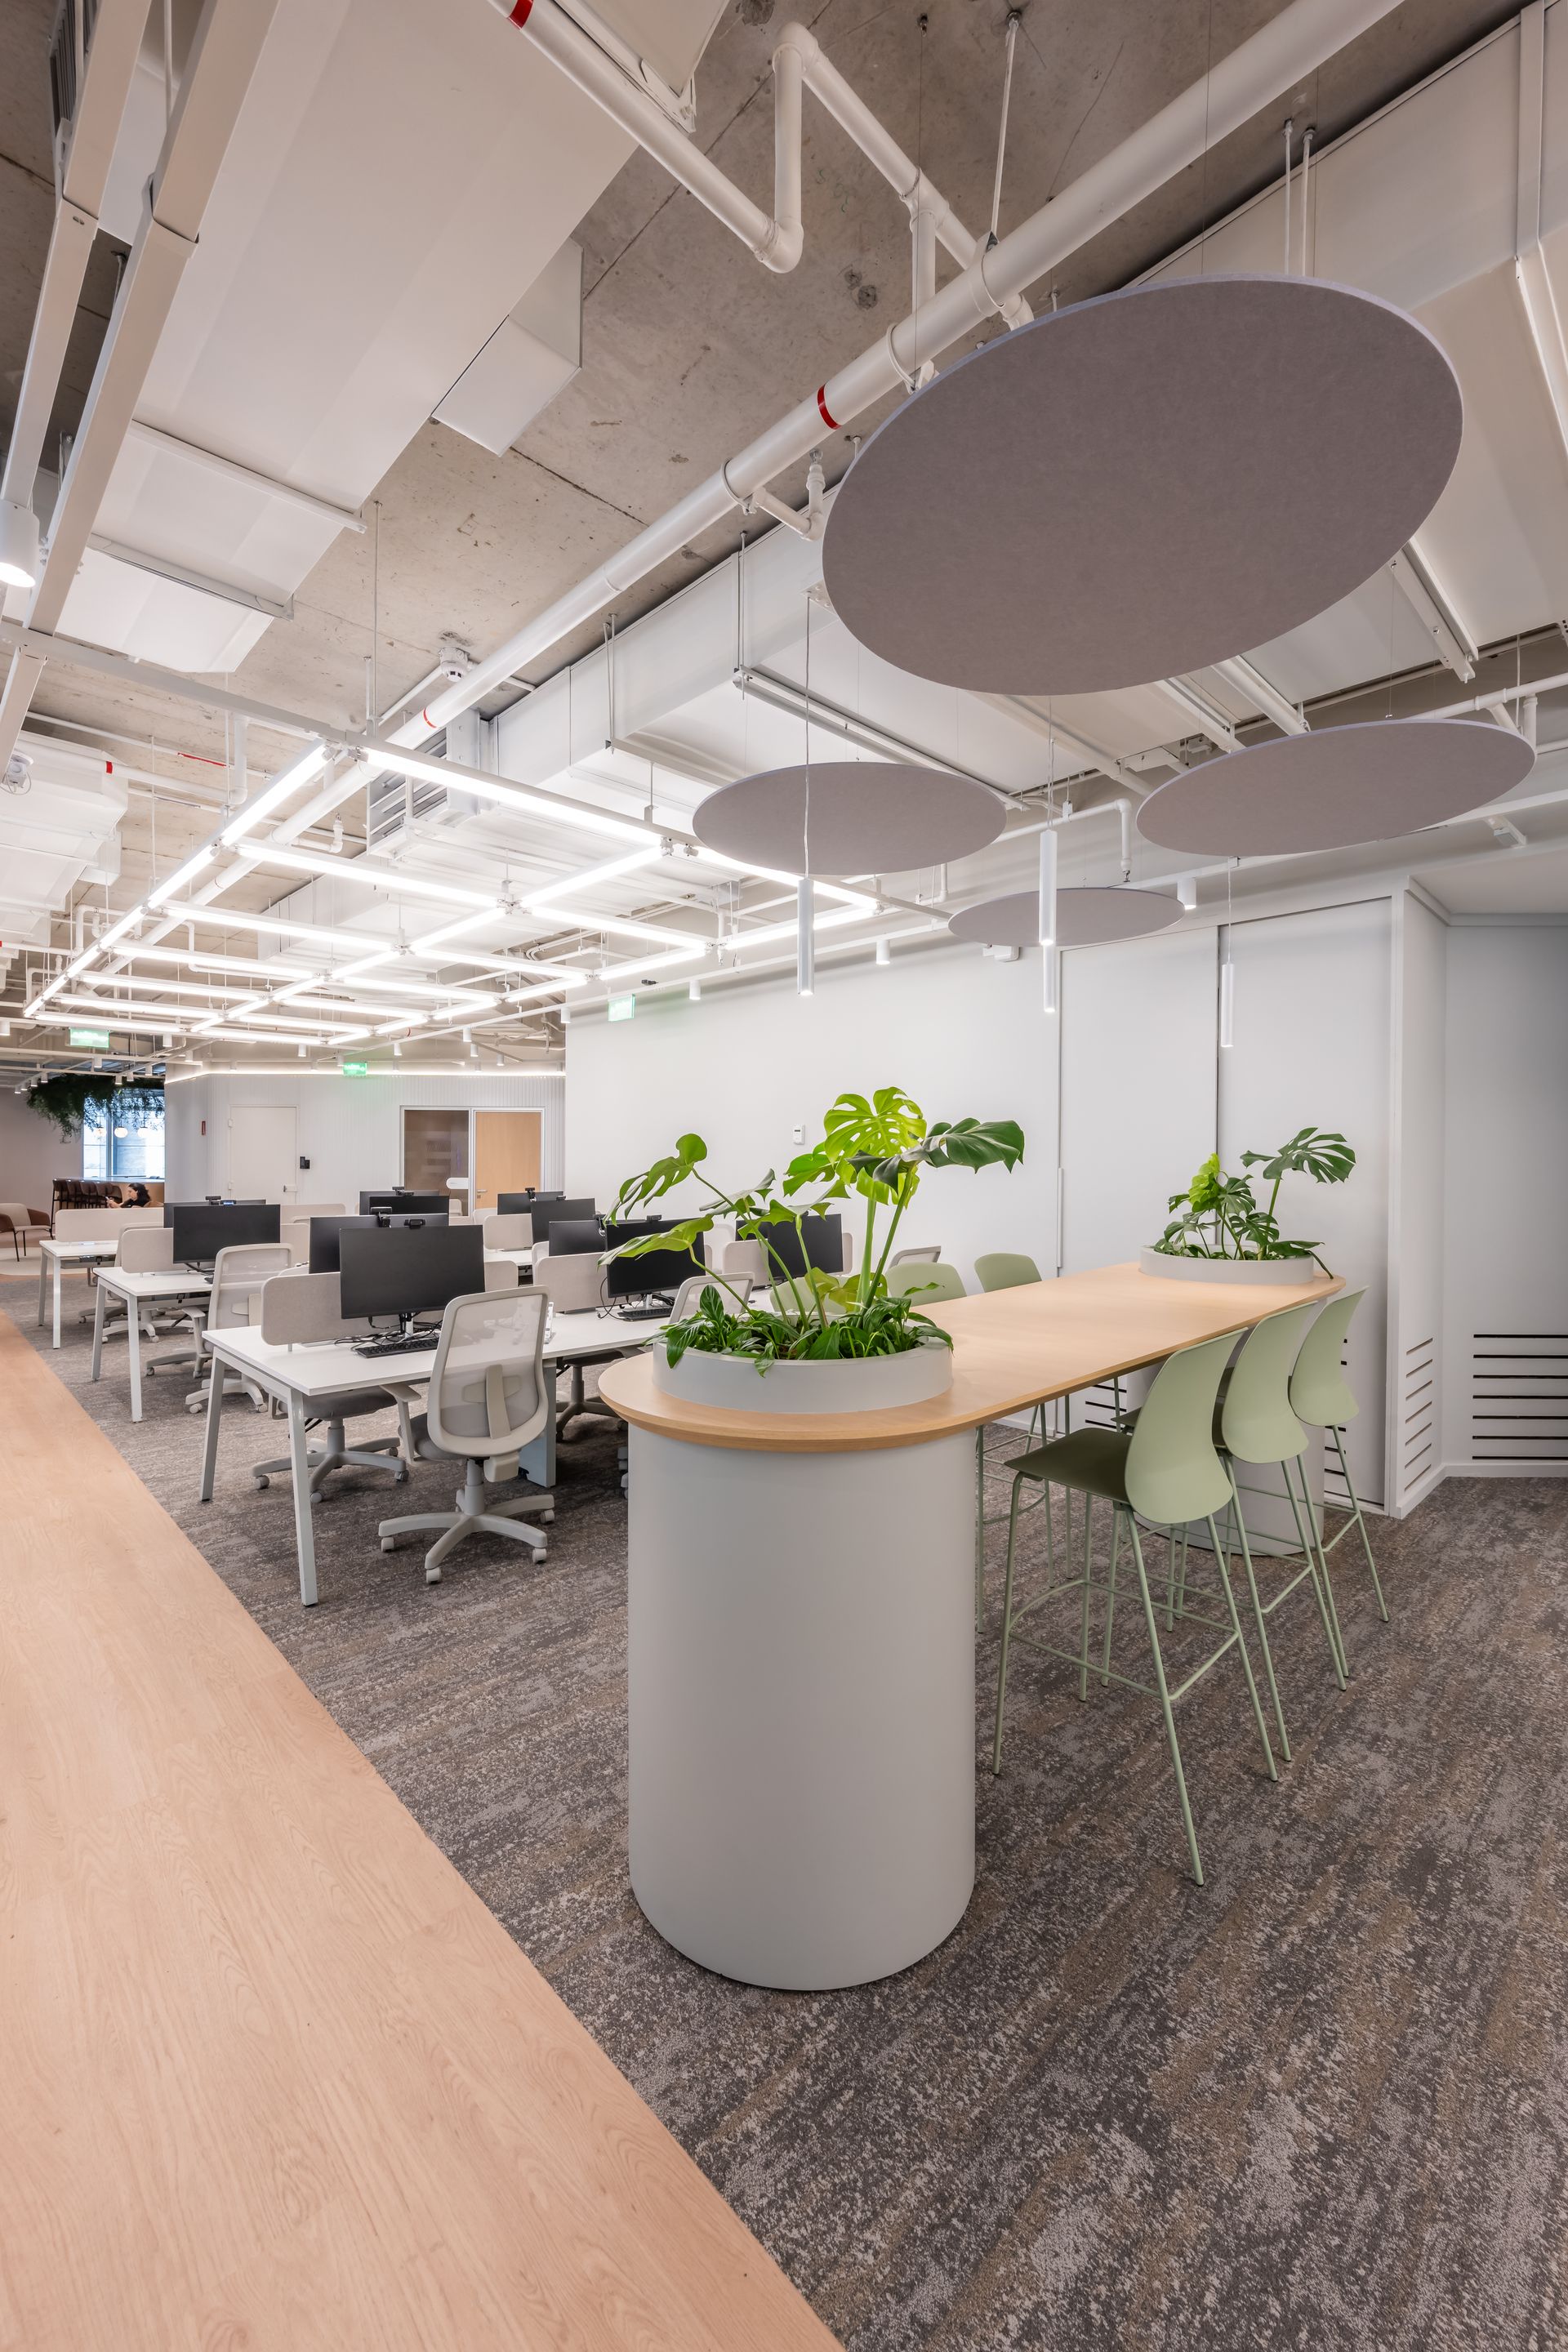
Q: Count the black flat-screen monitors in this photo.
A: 12